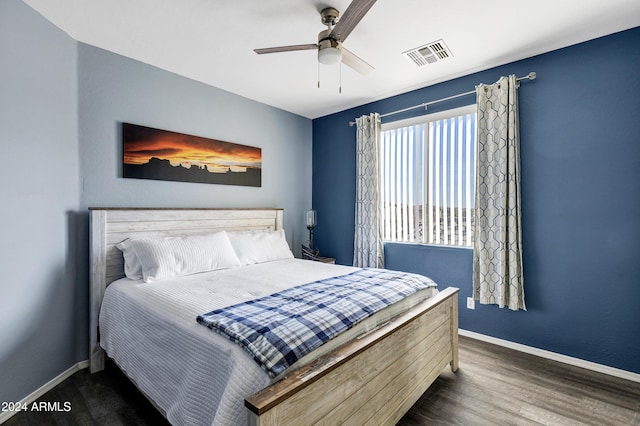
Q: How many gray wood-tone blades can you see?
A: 3